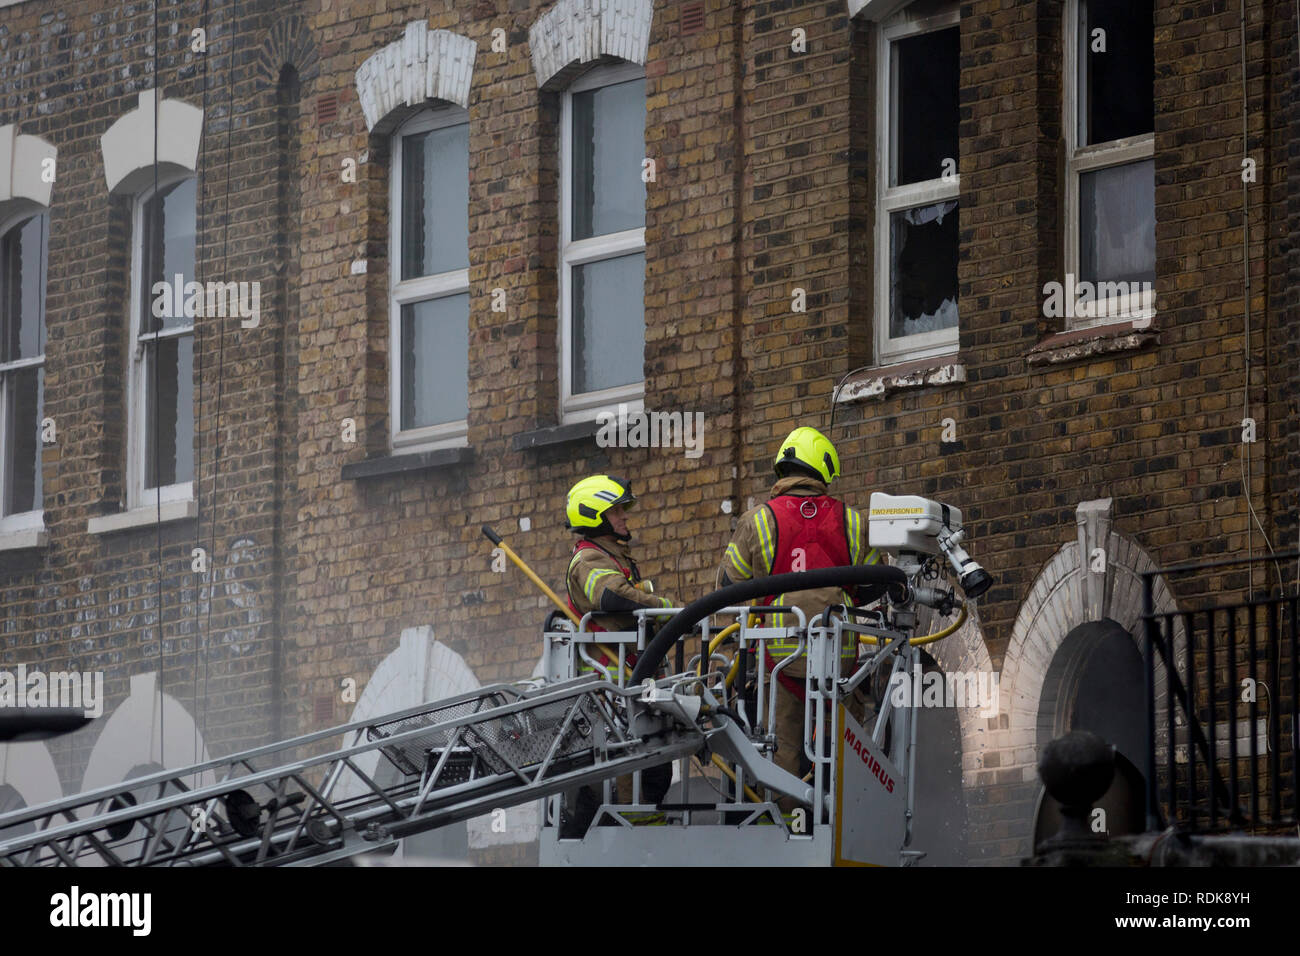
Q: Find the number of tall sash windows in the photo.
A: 6